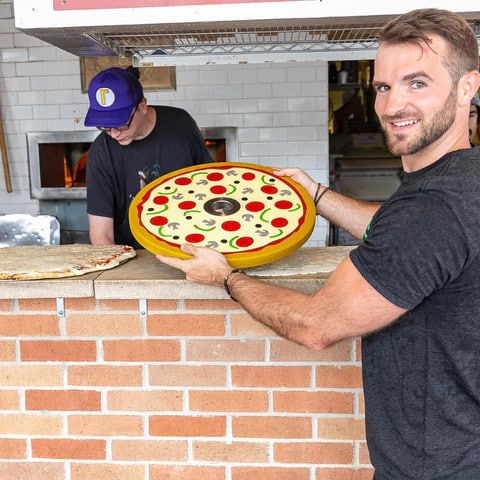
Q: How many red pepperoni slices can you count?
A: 14